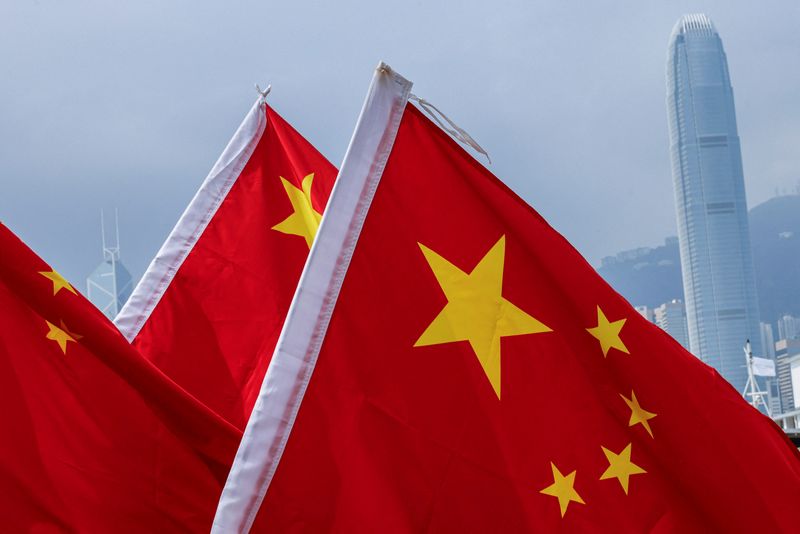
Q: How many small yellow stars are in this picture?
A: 6